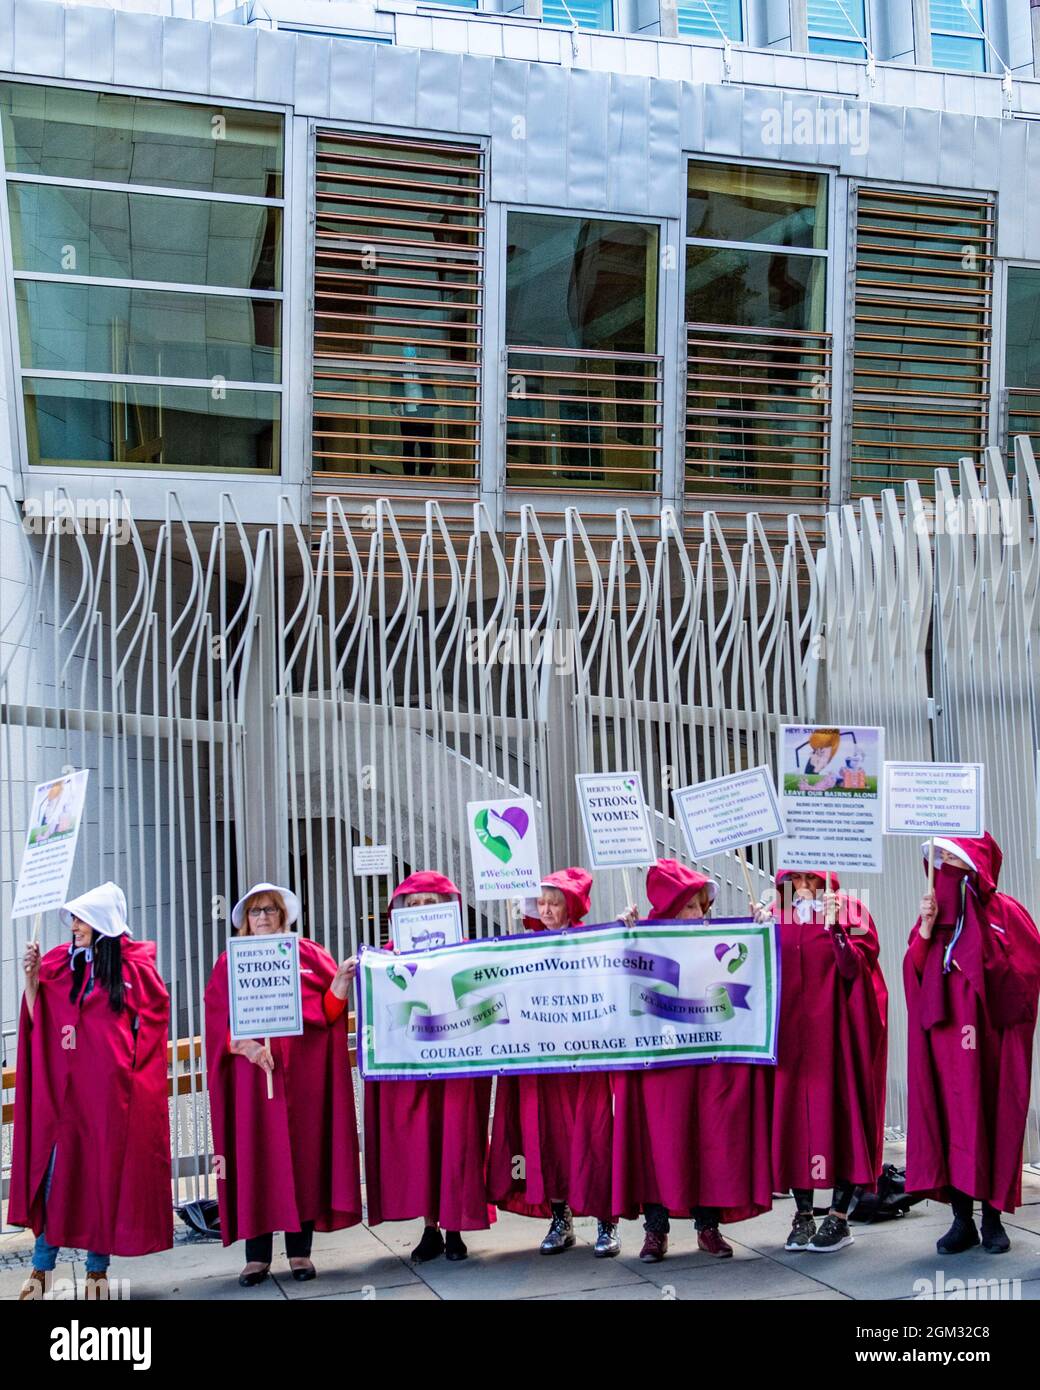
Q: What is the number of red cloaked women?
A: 7